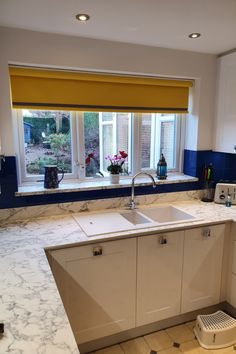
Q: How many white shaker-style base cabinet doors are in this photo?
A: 3